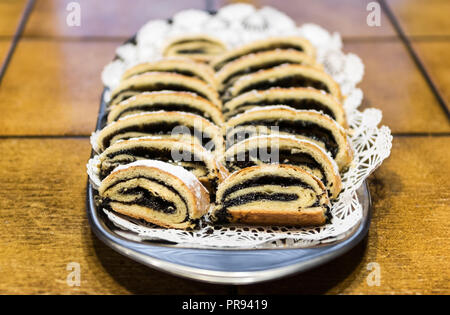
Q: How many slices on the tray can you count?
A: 14